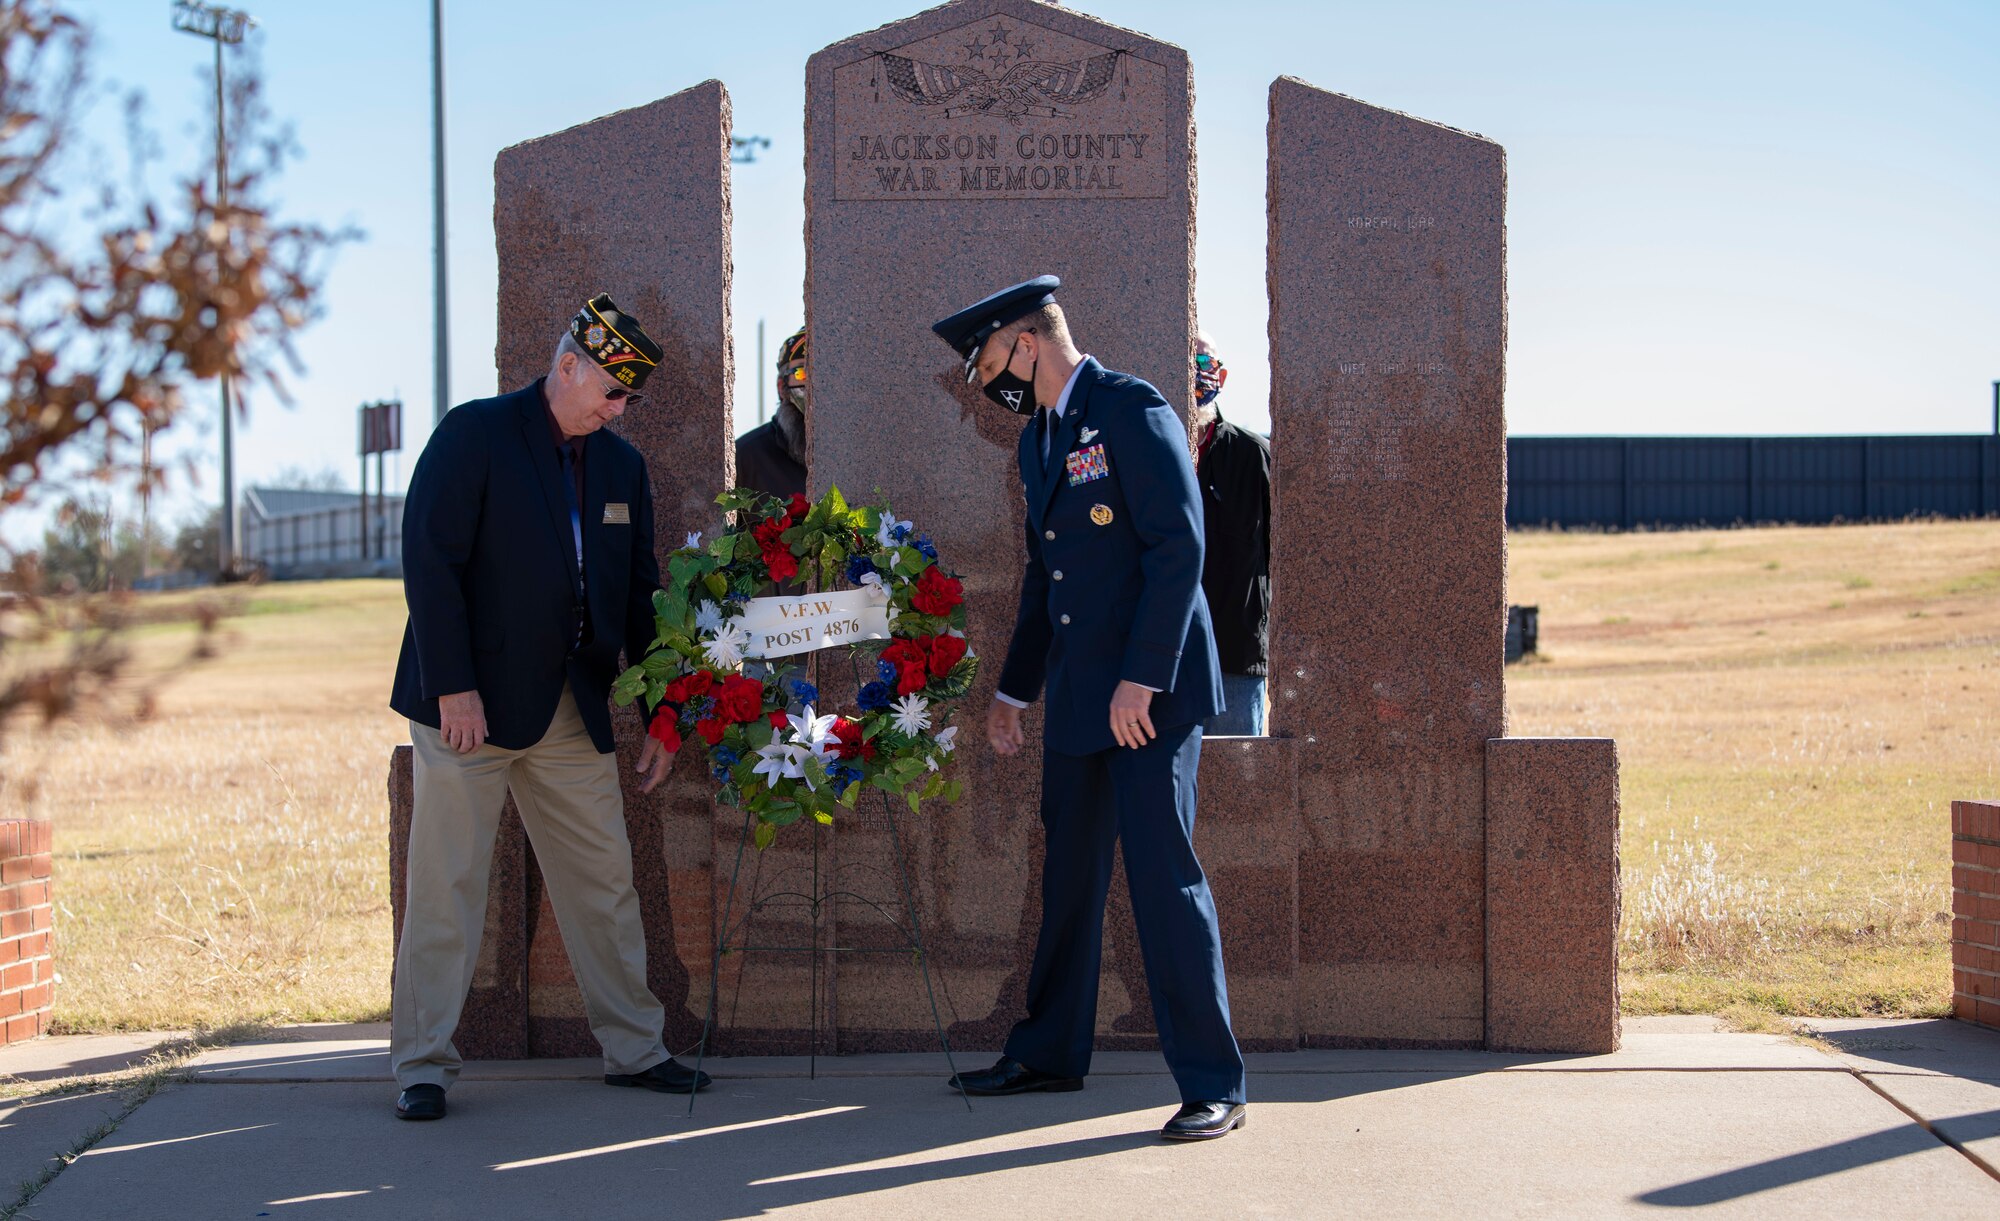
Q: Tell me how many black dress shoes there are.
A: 4